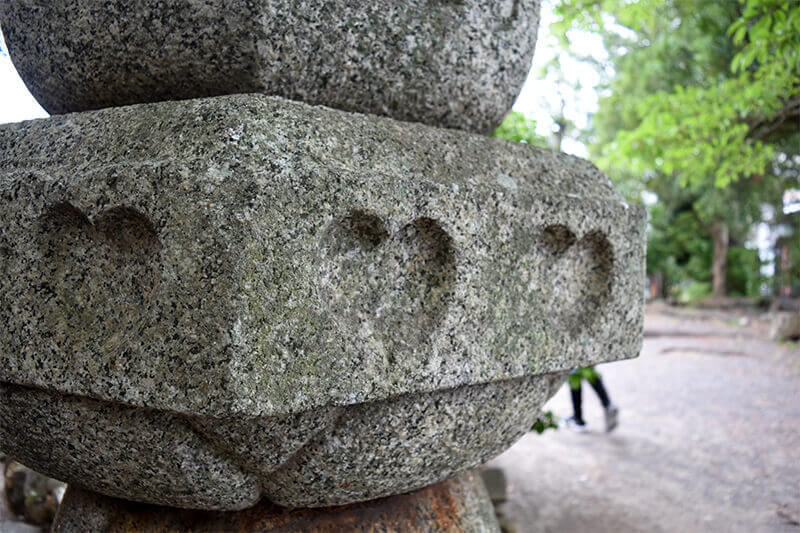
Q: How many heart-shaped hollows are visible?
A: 3